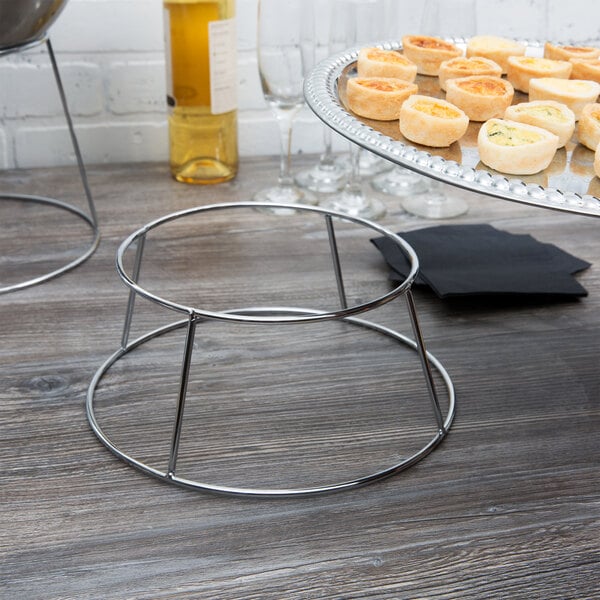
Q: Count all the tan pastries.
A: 15